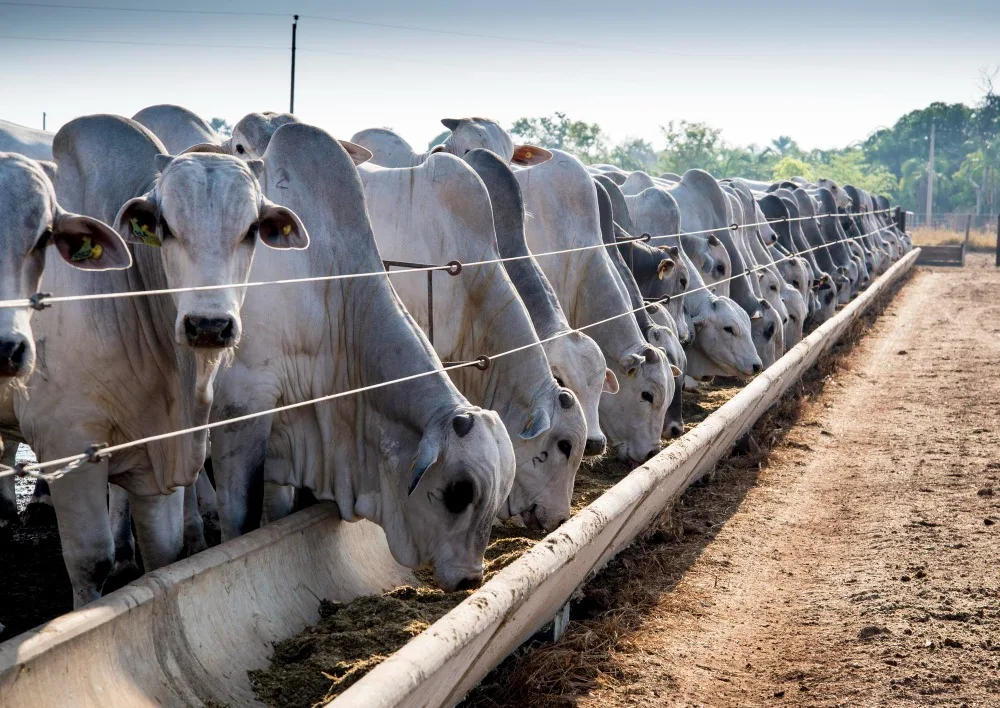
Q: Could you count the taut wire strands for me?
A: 2